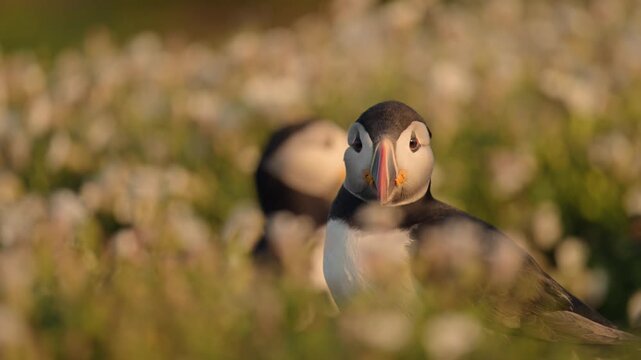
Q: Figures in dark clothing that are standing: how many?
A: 0